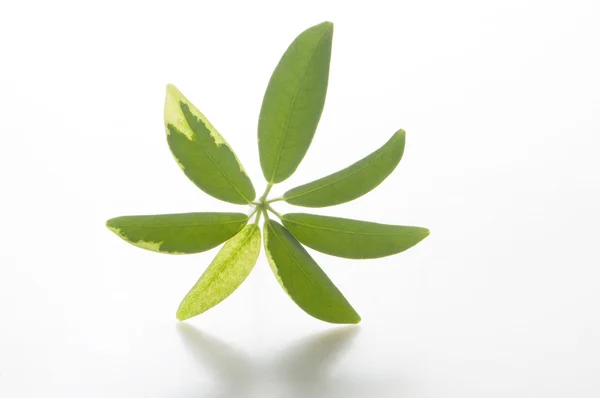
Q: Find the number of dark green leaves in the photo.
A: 6